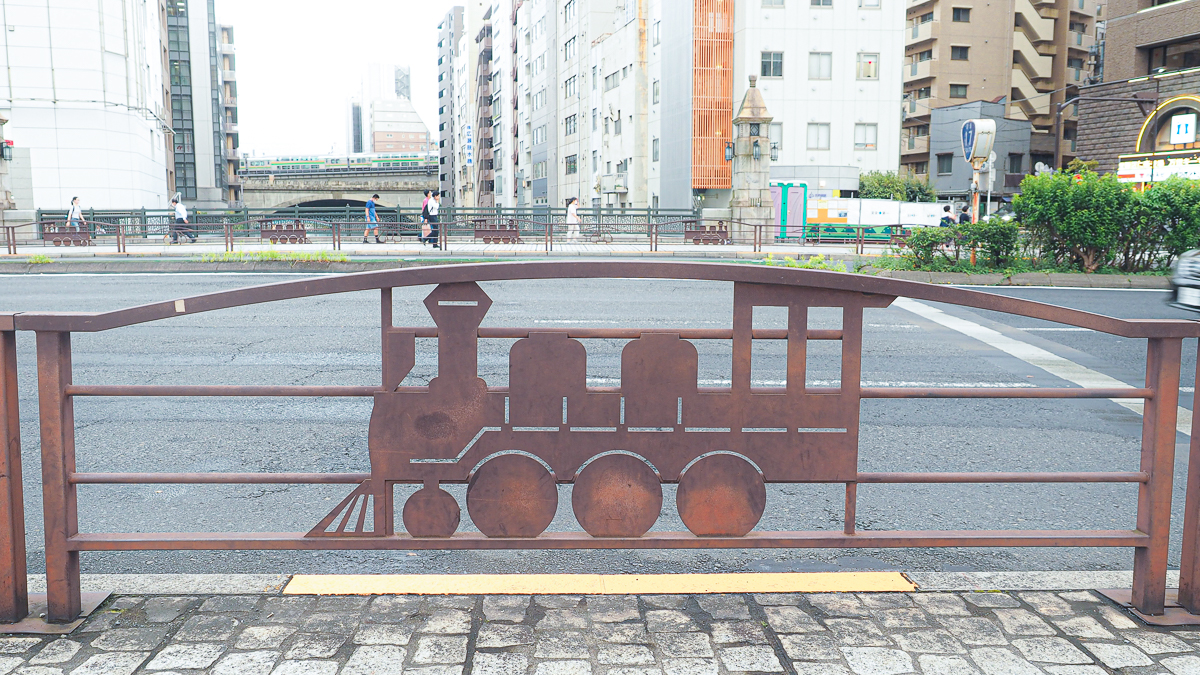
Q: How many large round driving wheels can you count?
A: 3